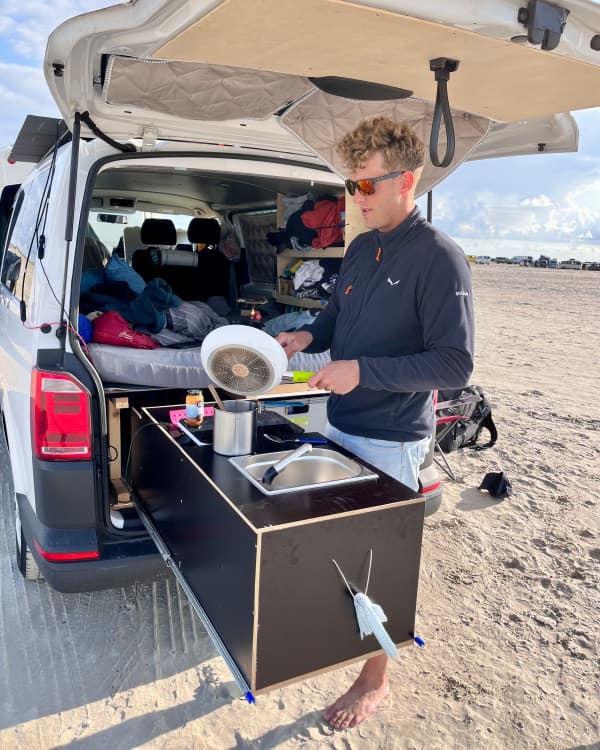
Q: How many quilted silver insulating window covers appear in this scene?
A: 3